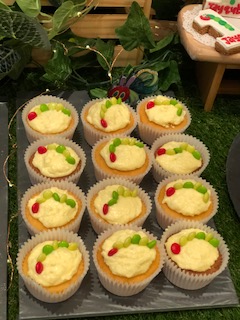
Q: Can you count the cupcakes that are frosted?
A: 12